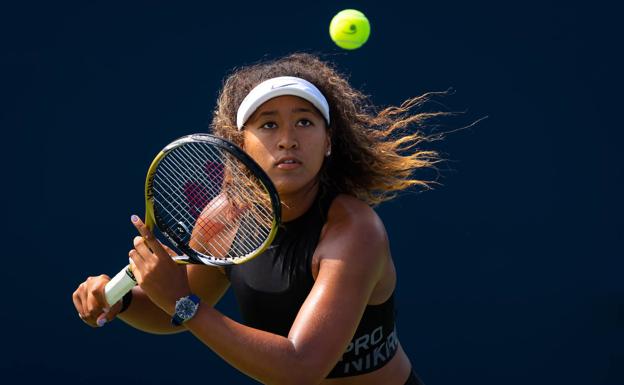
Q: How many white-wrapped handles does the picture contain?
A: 1